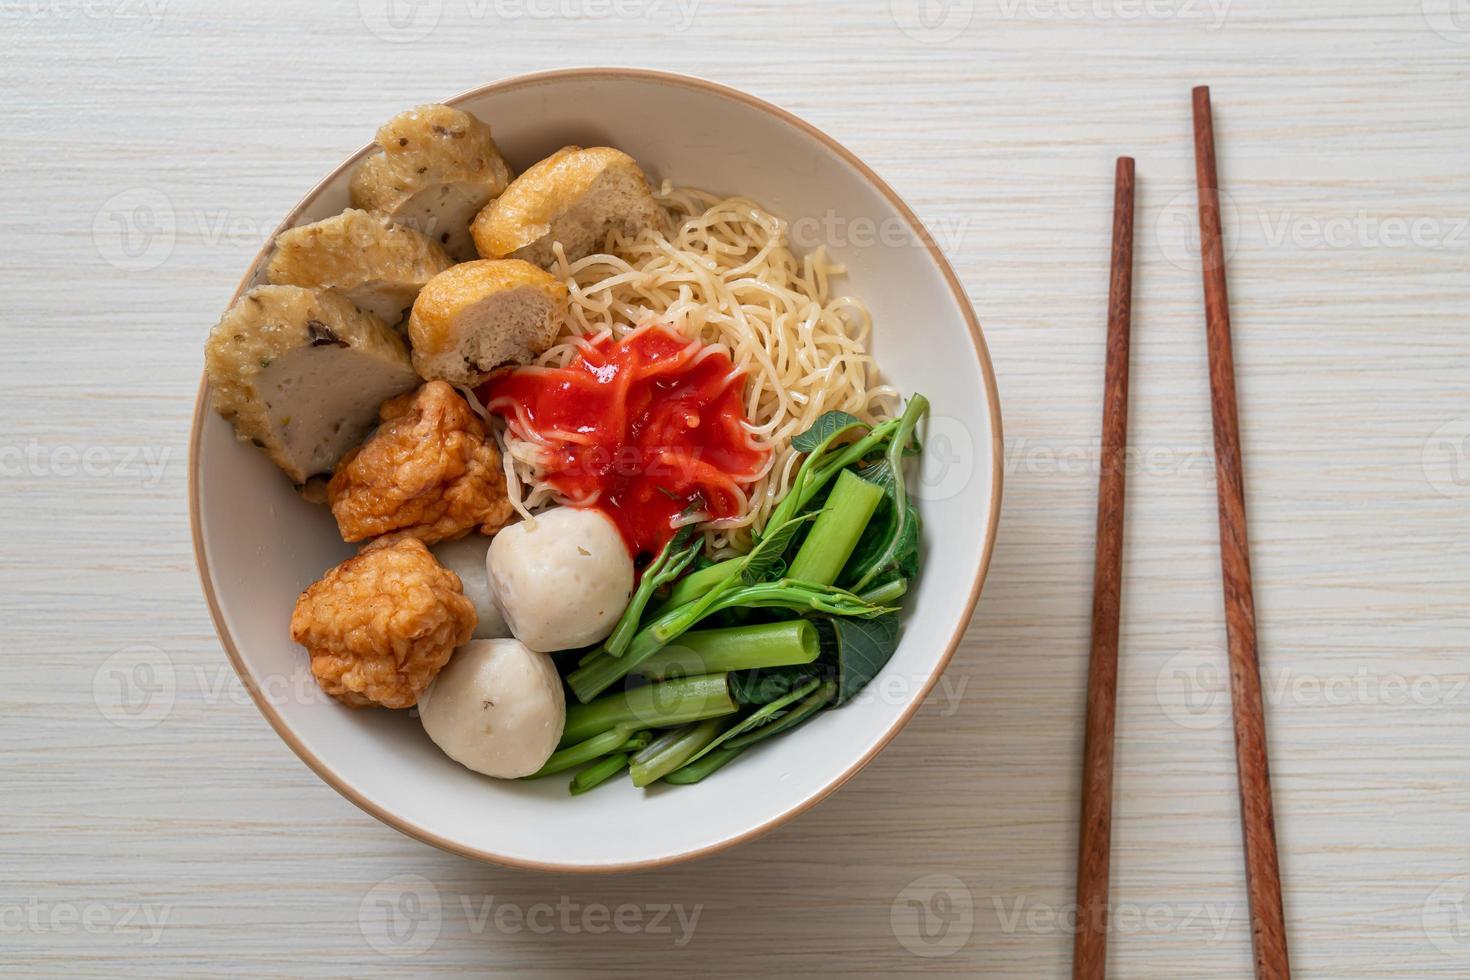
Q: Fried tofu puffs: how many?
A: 2